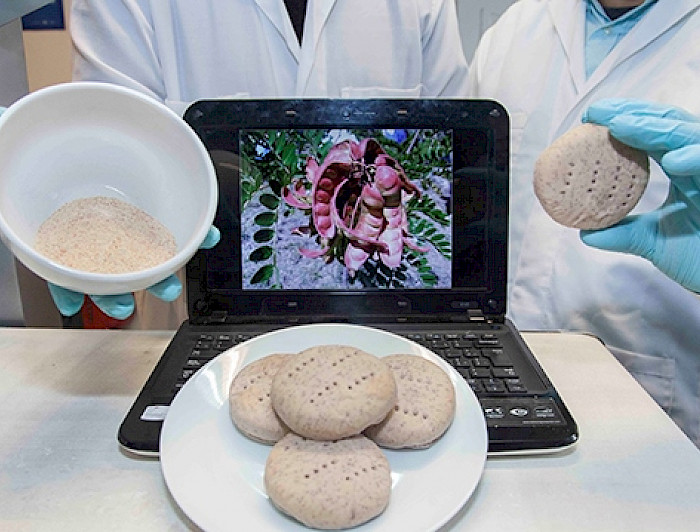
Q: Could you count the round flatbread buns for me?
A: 5